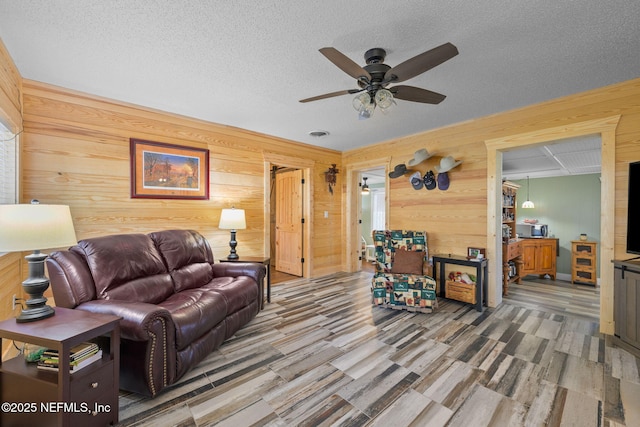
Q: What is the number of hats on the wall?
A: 6